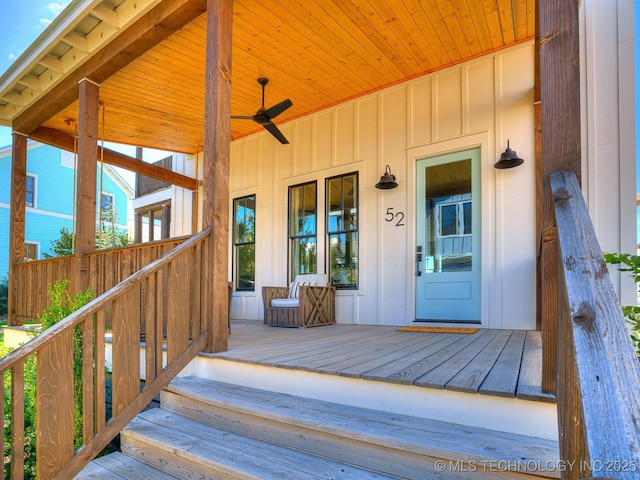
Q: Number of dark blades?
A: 3